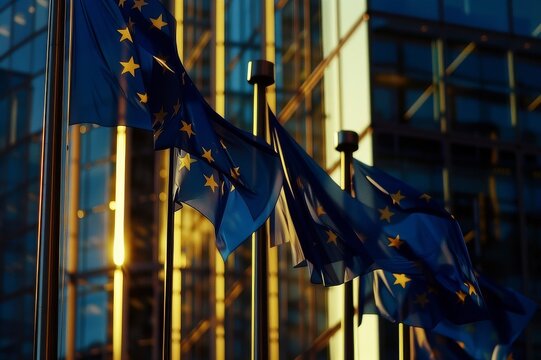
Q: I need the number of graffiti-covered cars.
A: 0